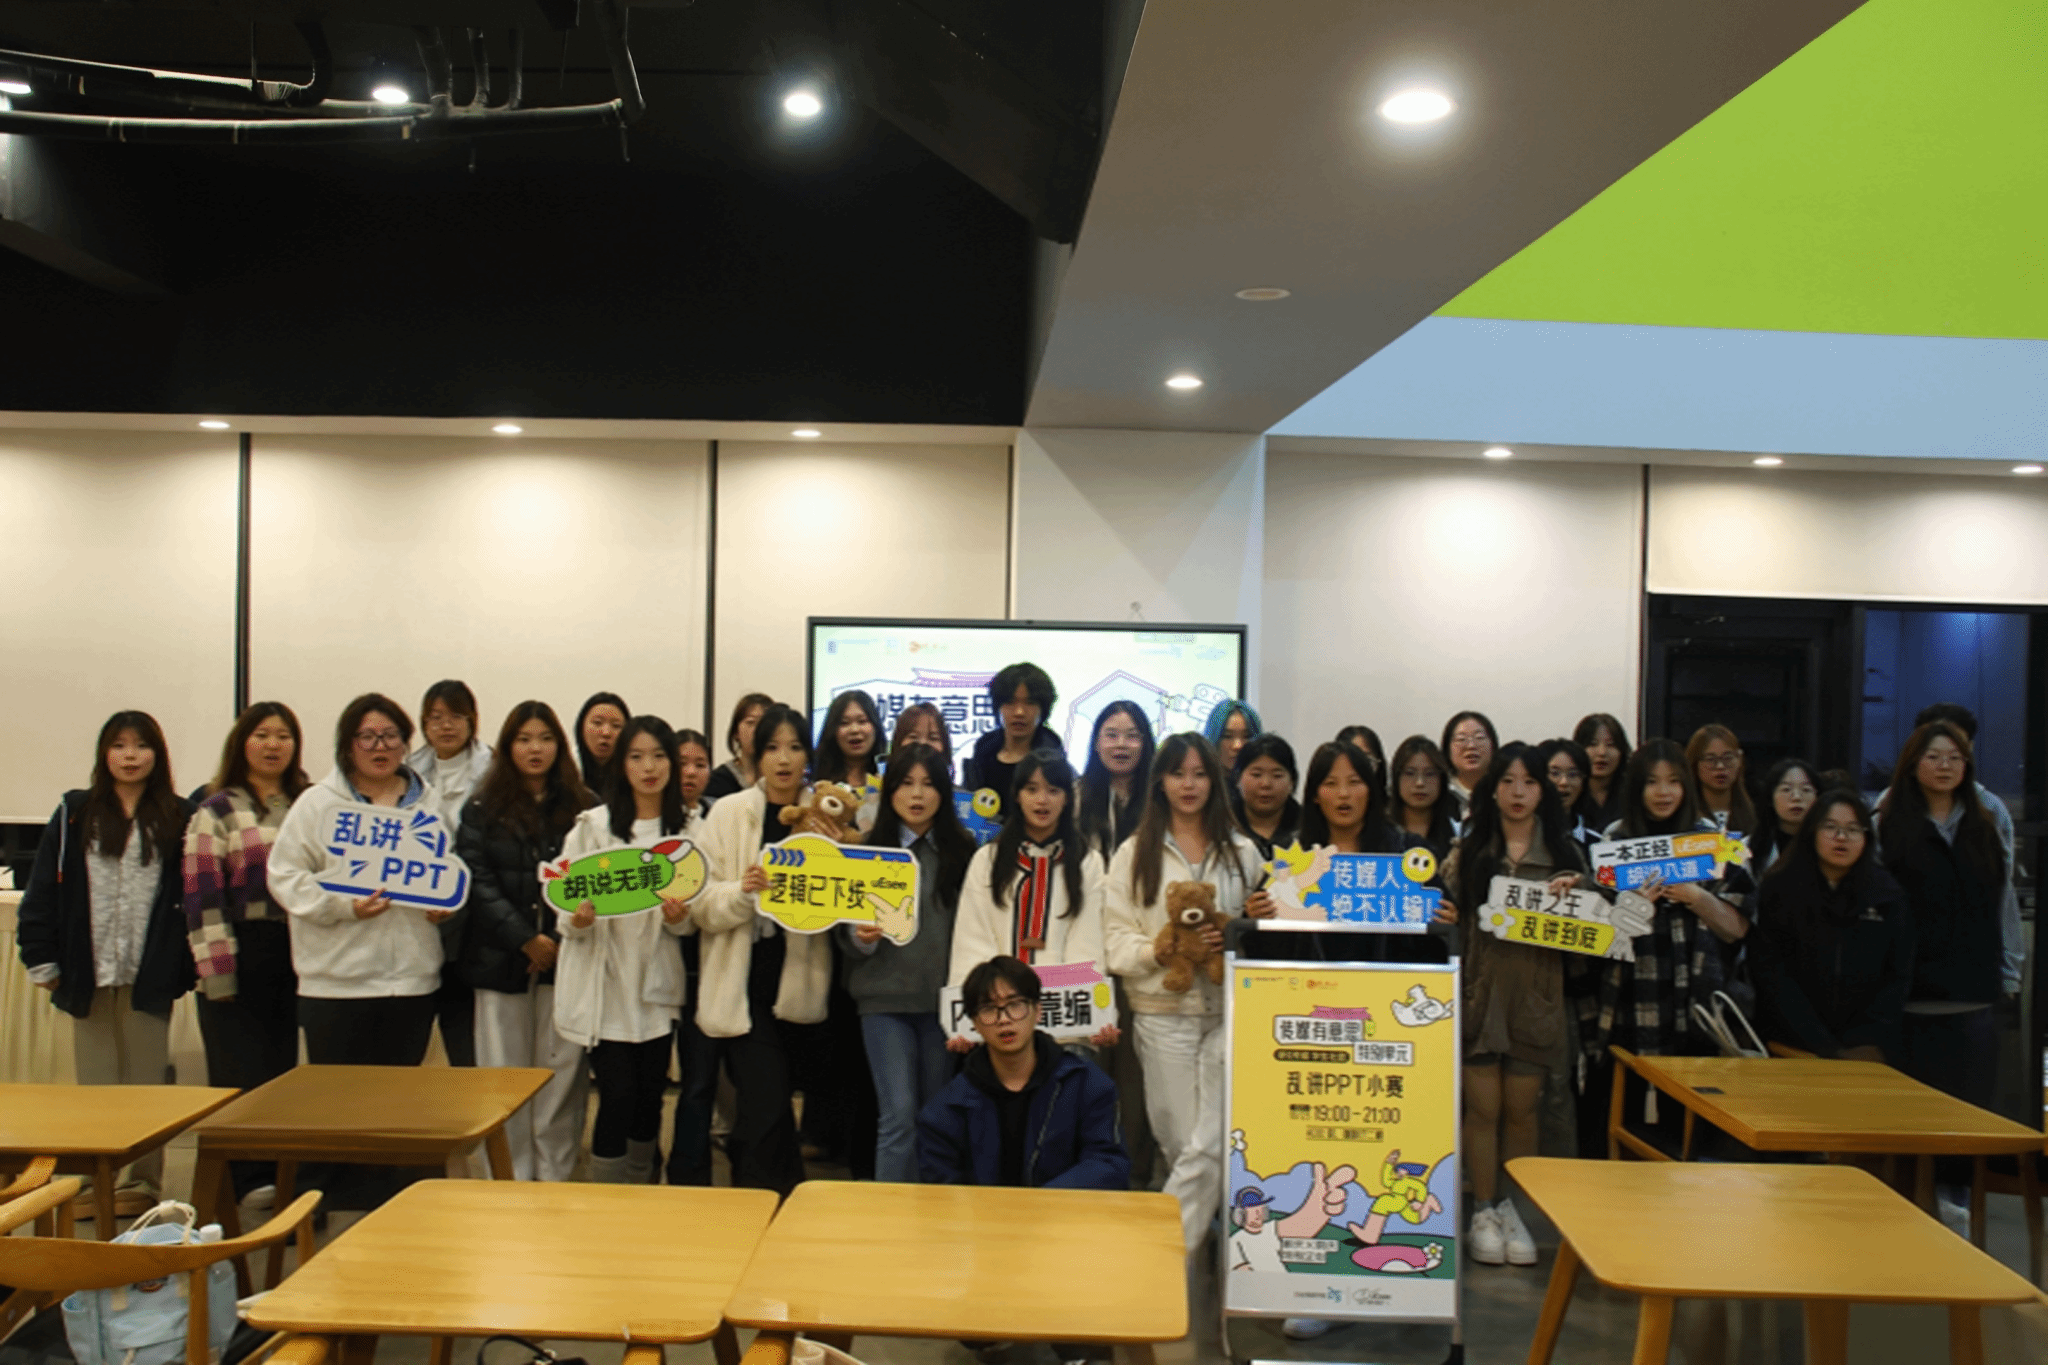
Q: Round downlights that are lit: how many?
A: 11